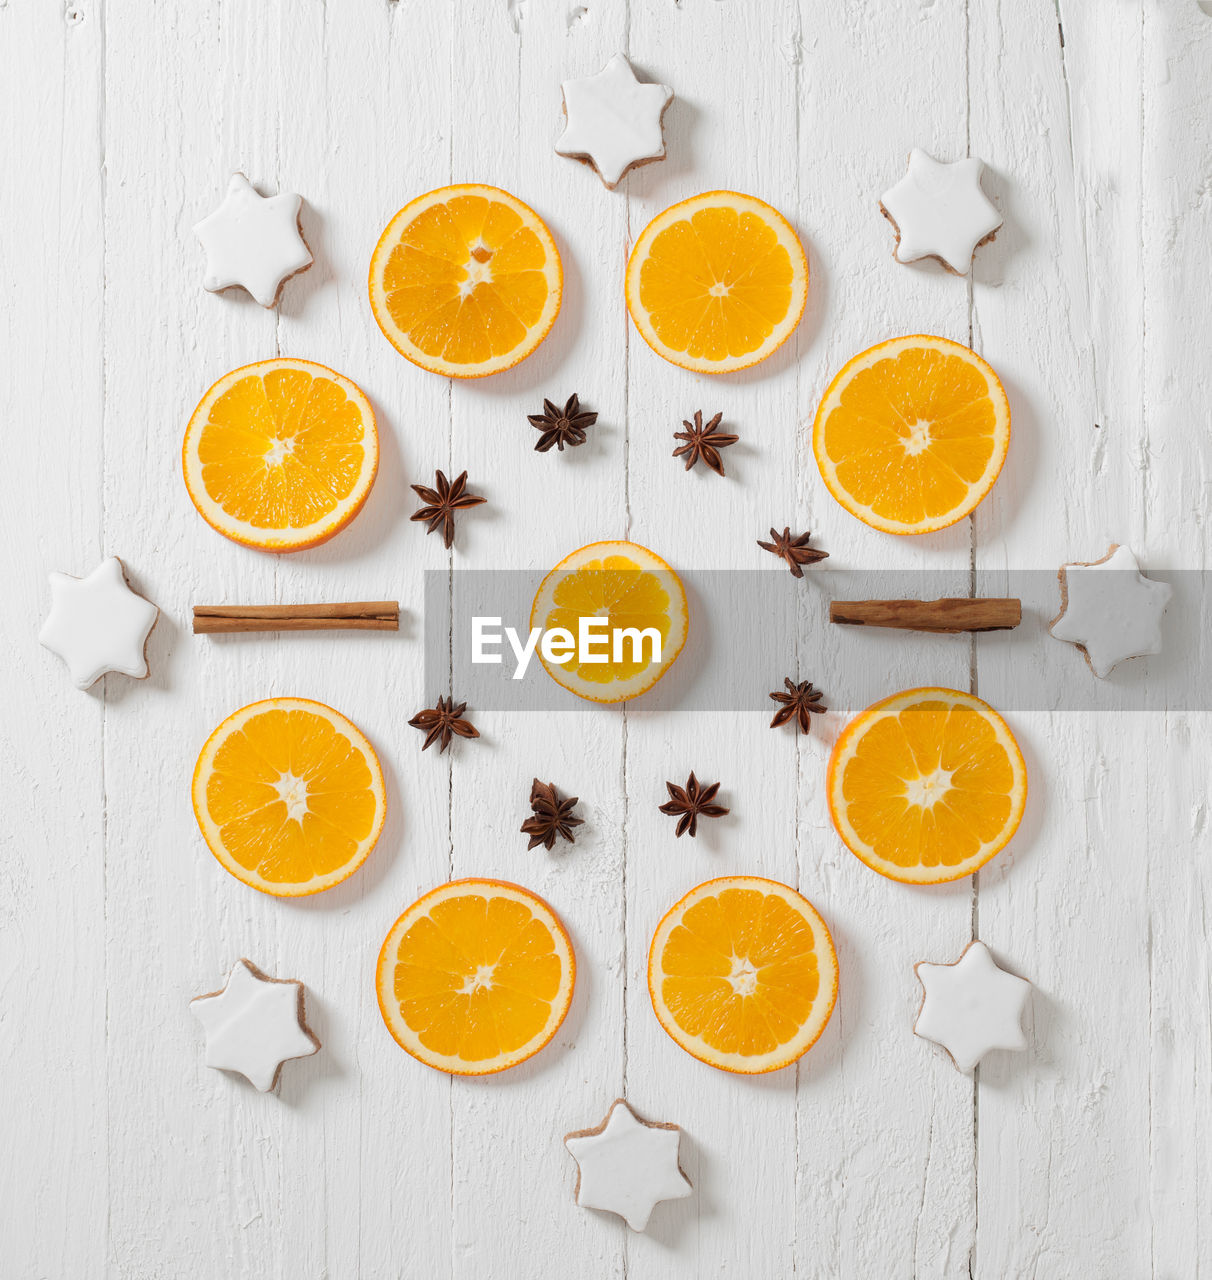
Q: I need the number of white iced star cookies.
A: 8